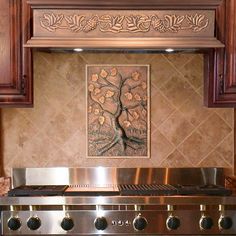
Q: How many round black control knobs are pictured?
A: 8